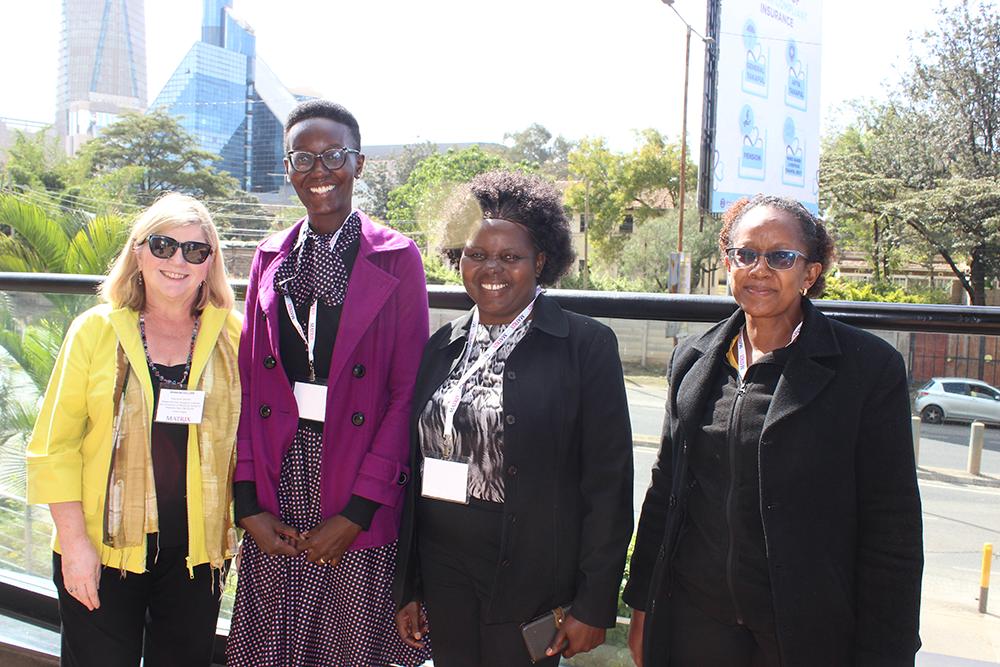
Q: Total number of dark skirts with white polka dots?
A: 1